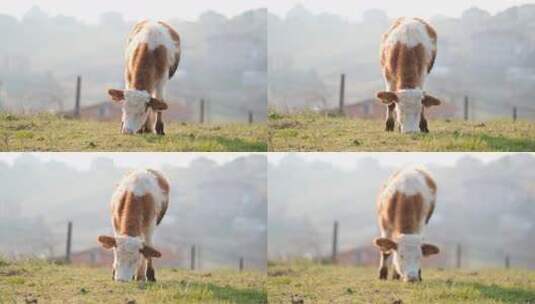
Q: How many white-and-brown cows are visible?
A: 4